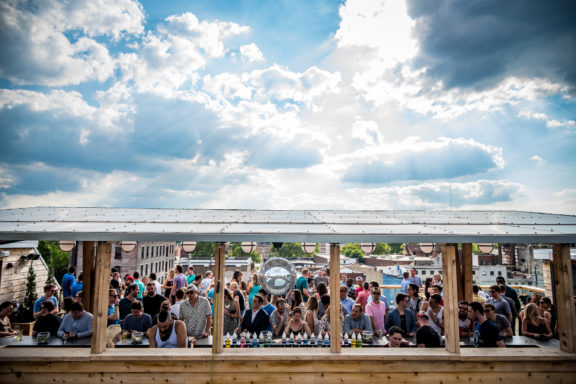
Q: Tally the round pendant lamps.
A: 8